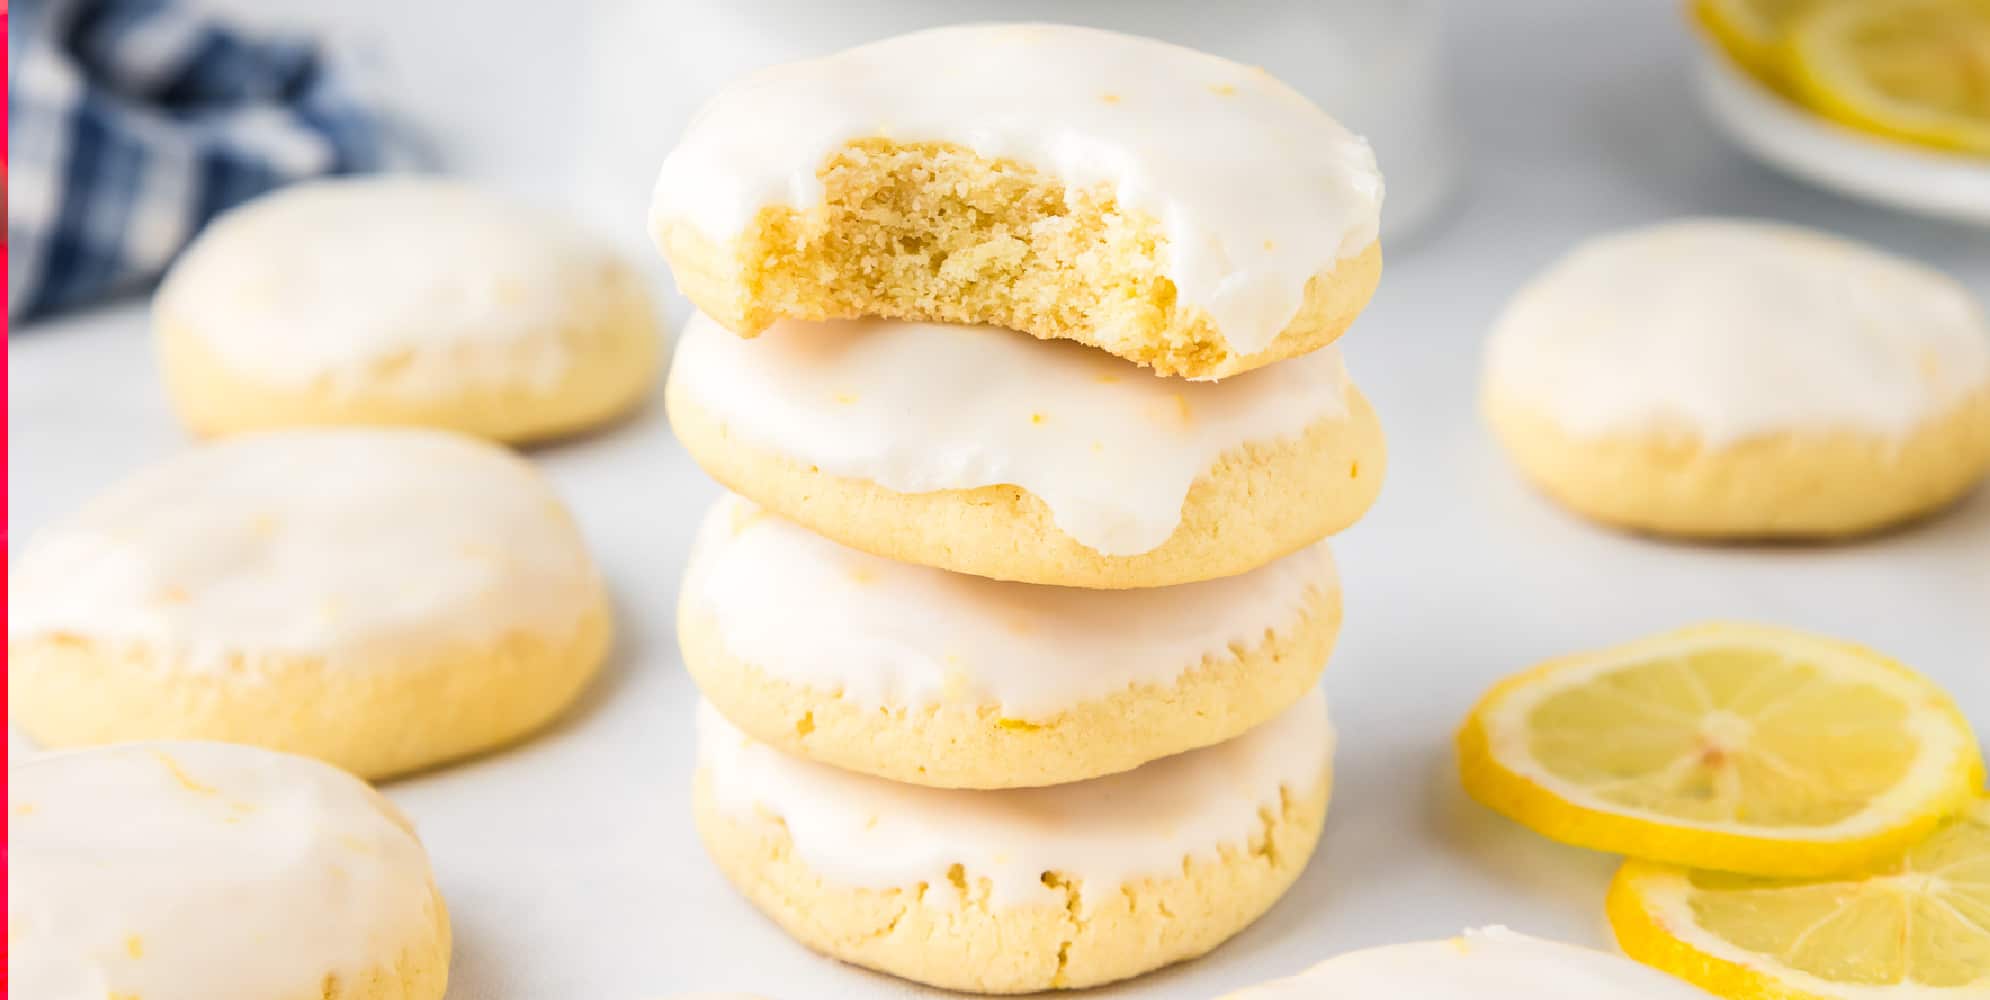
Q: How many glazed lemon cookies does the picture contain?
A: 9